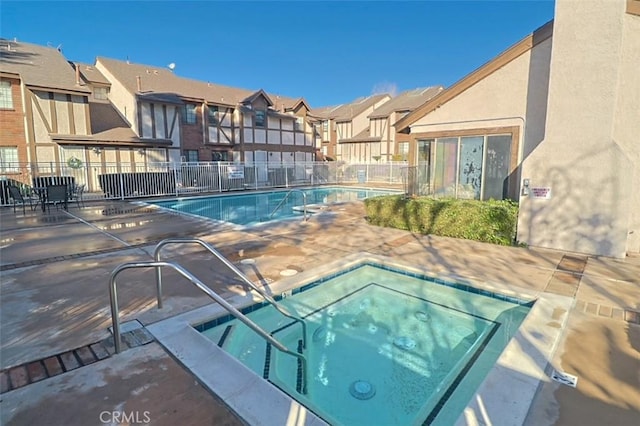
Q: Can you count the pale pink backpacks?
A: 0